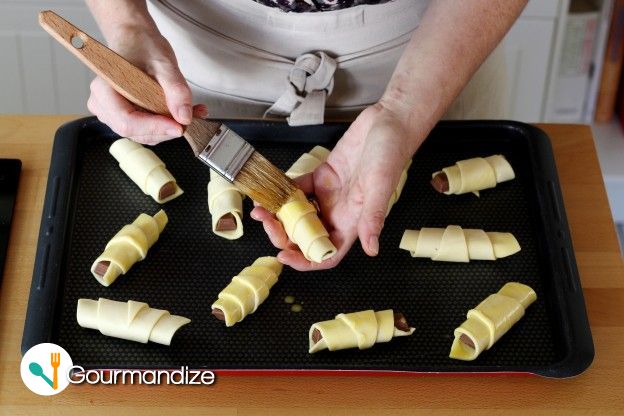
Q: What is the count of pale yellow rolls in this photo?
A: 12